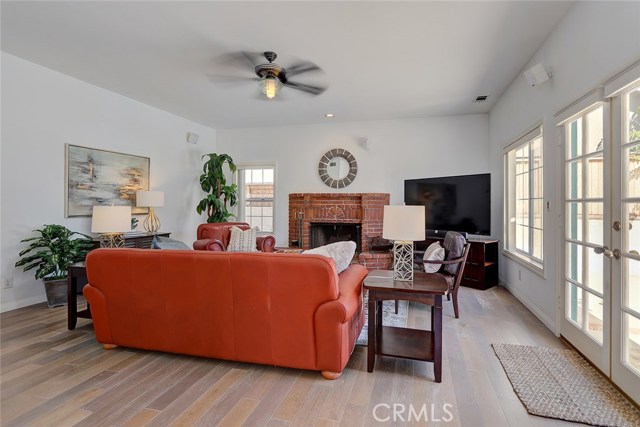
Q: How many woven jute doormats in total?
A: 1